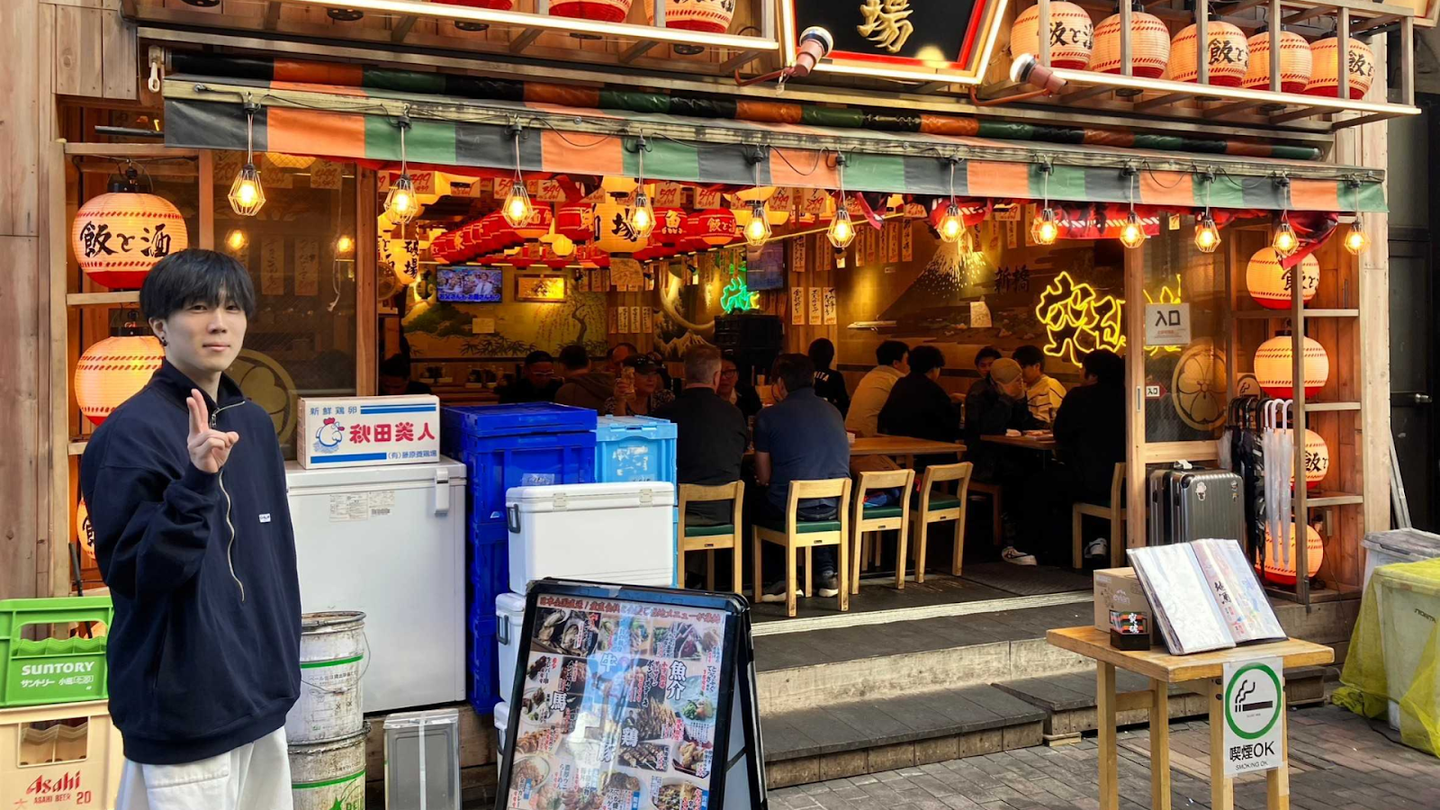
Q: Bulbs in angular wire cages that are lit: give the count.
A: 12